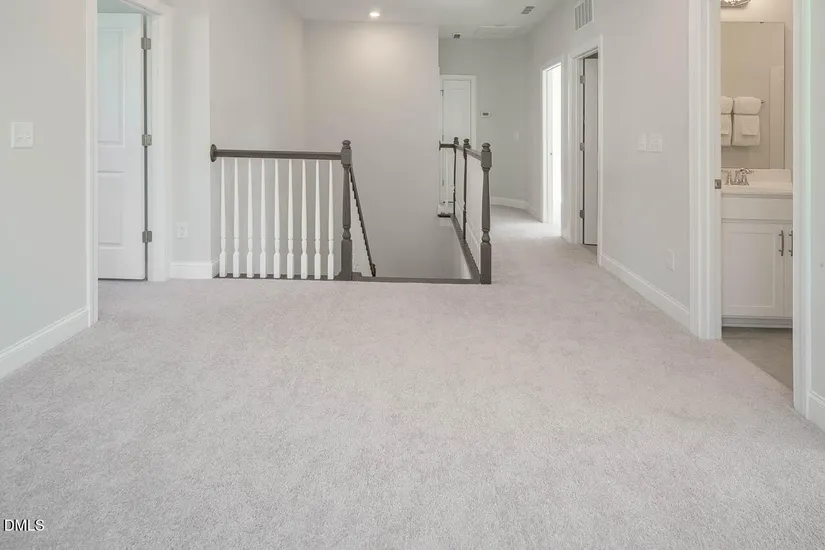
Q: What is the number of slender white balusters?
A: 9